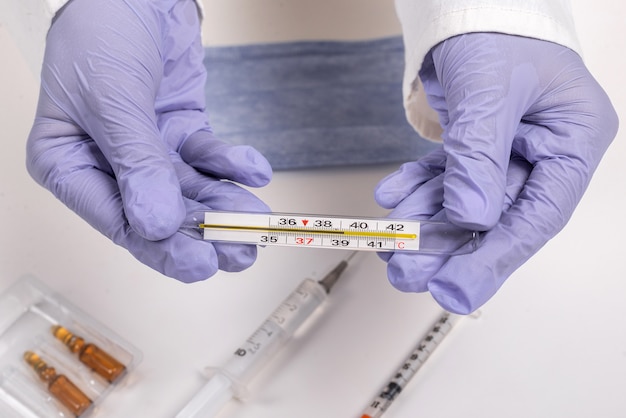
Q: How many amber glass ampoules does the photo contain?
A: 2